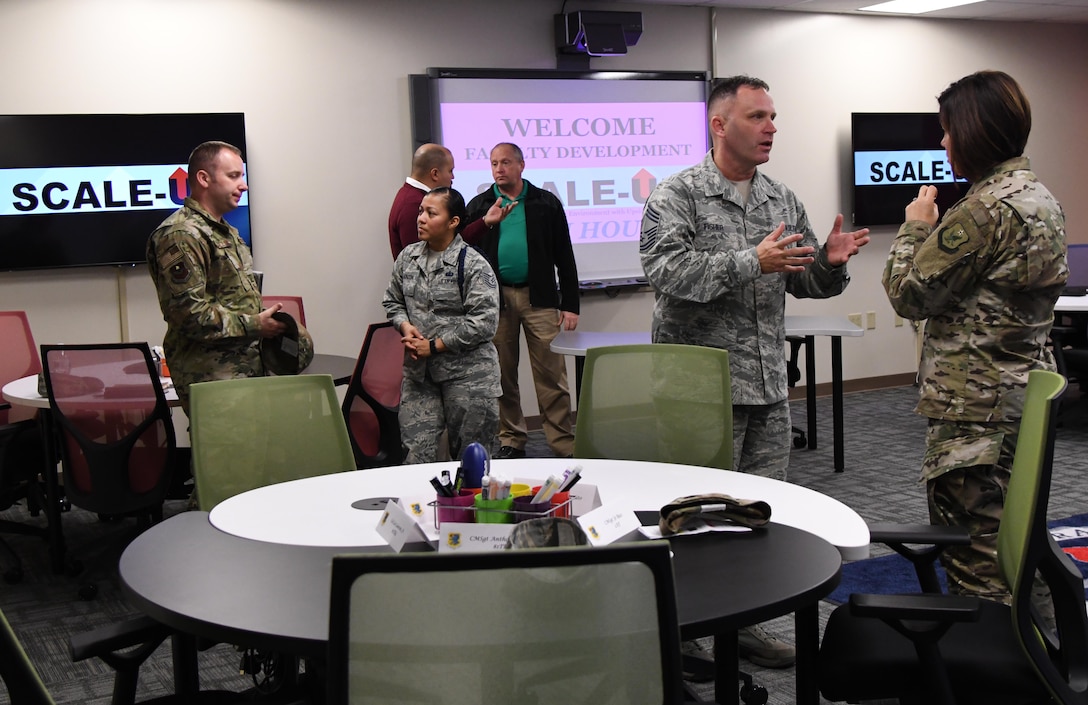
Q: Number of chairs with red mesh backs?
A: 4